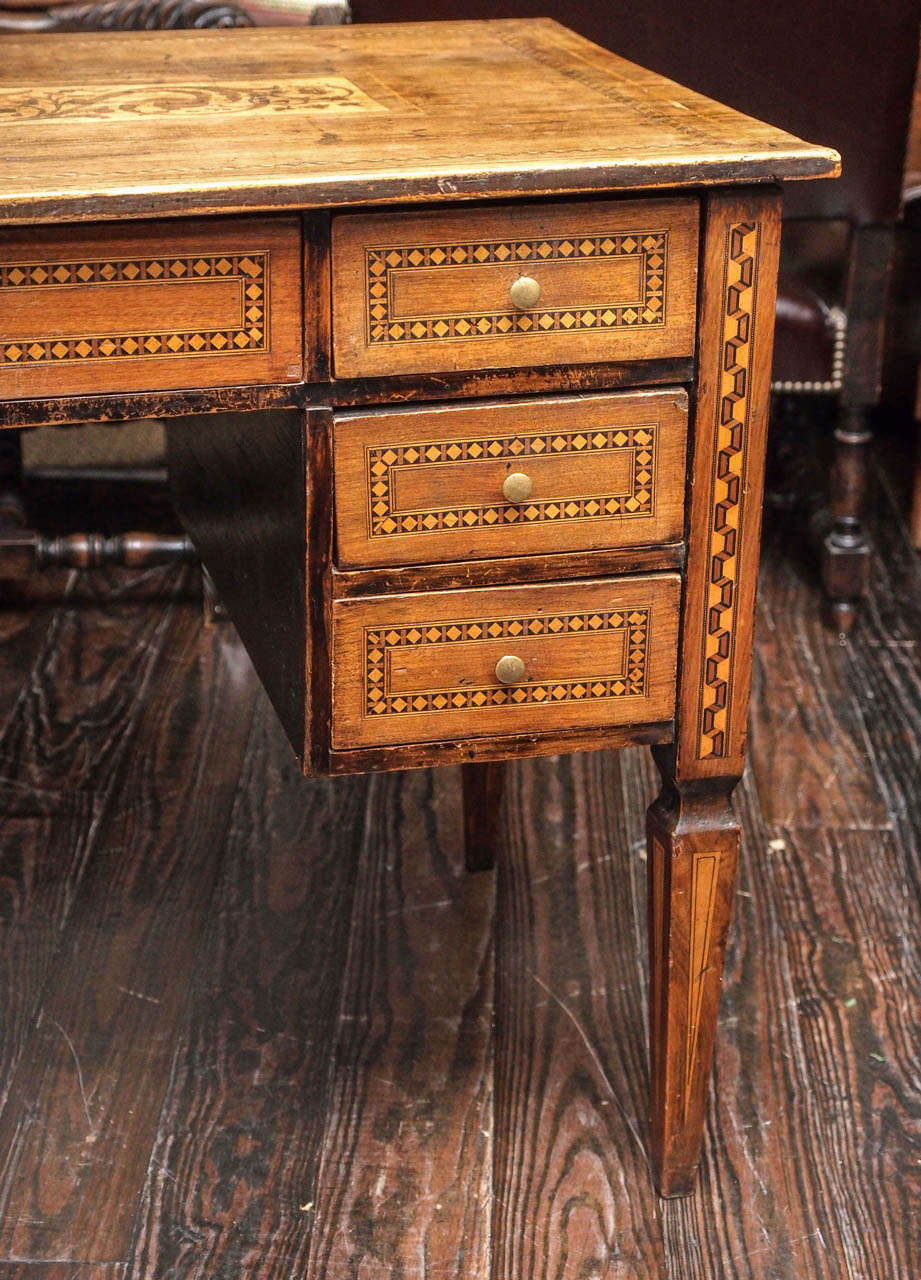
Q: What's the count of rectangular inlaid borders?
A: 4